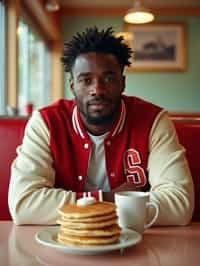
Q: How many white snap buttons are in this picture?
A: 2